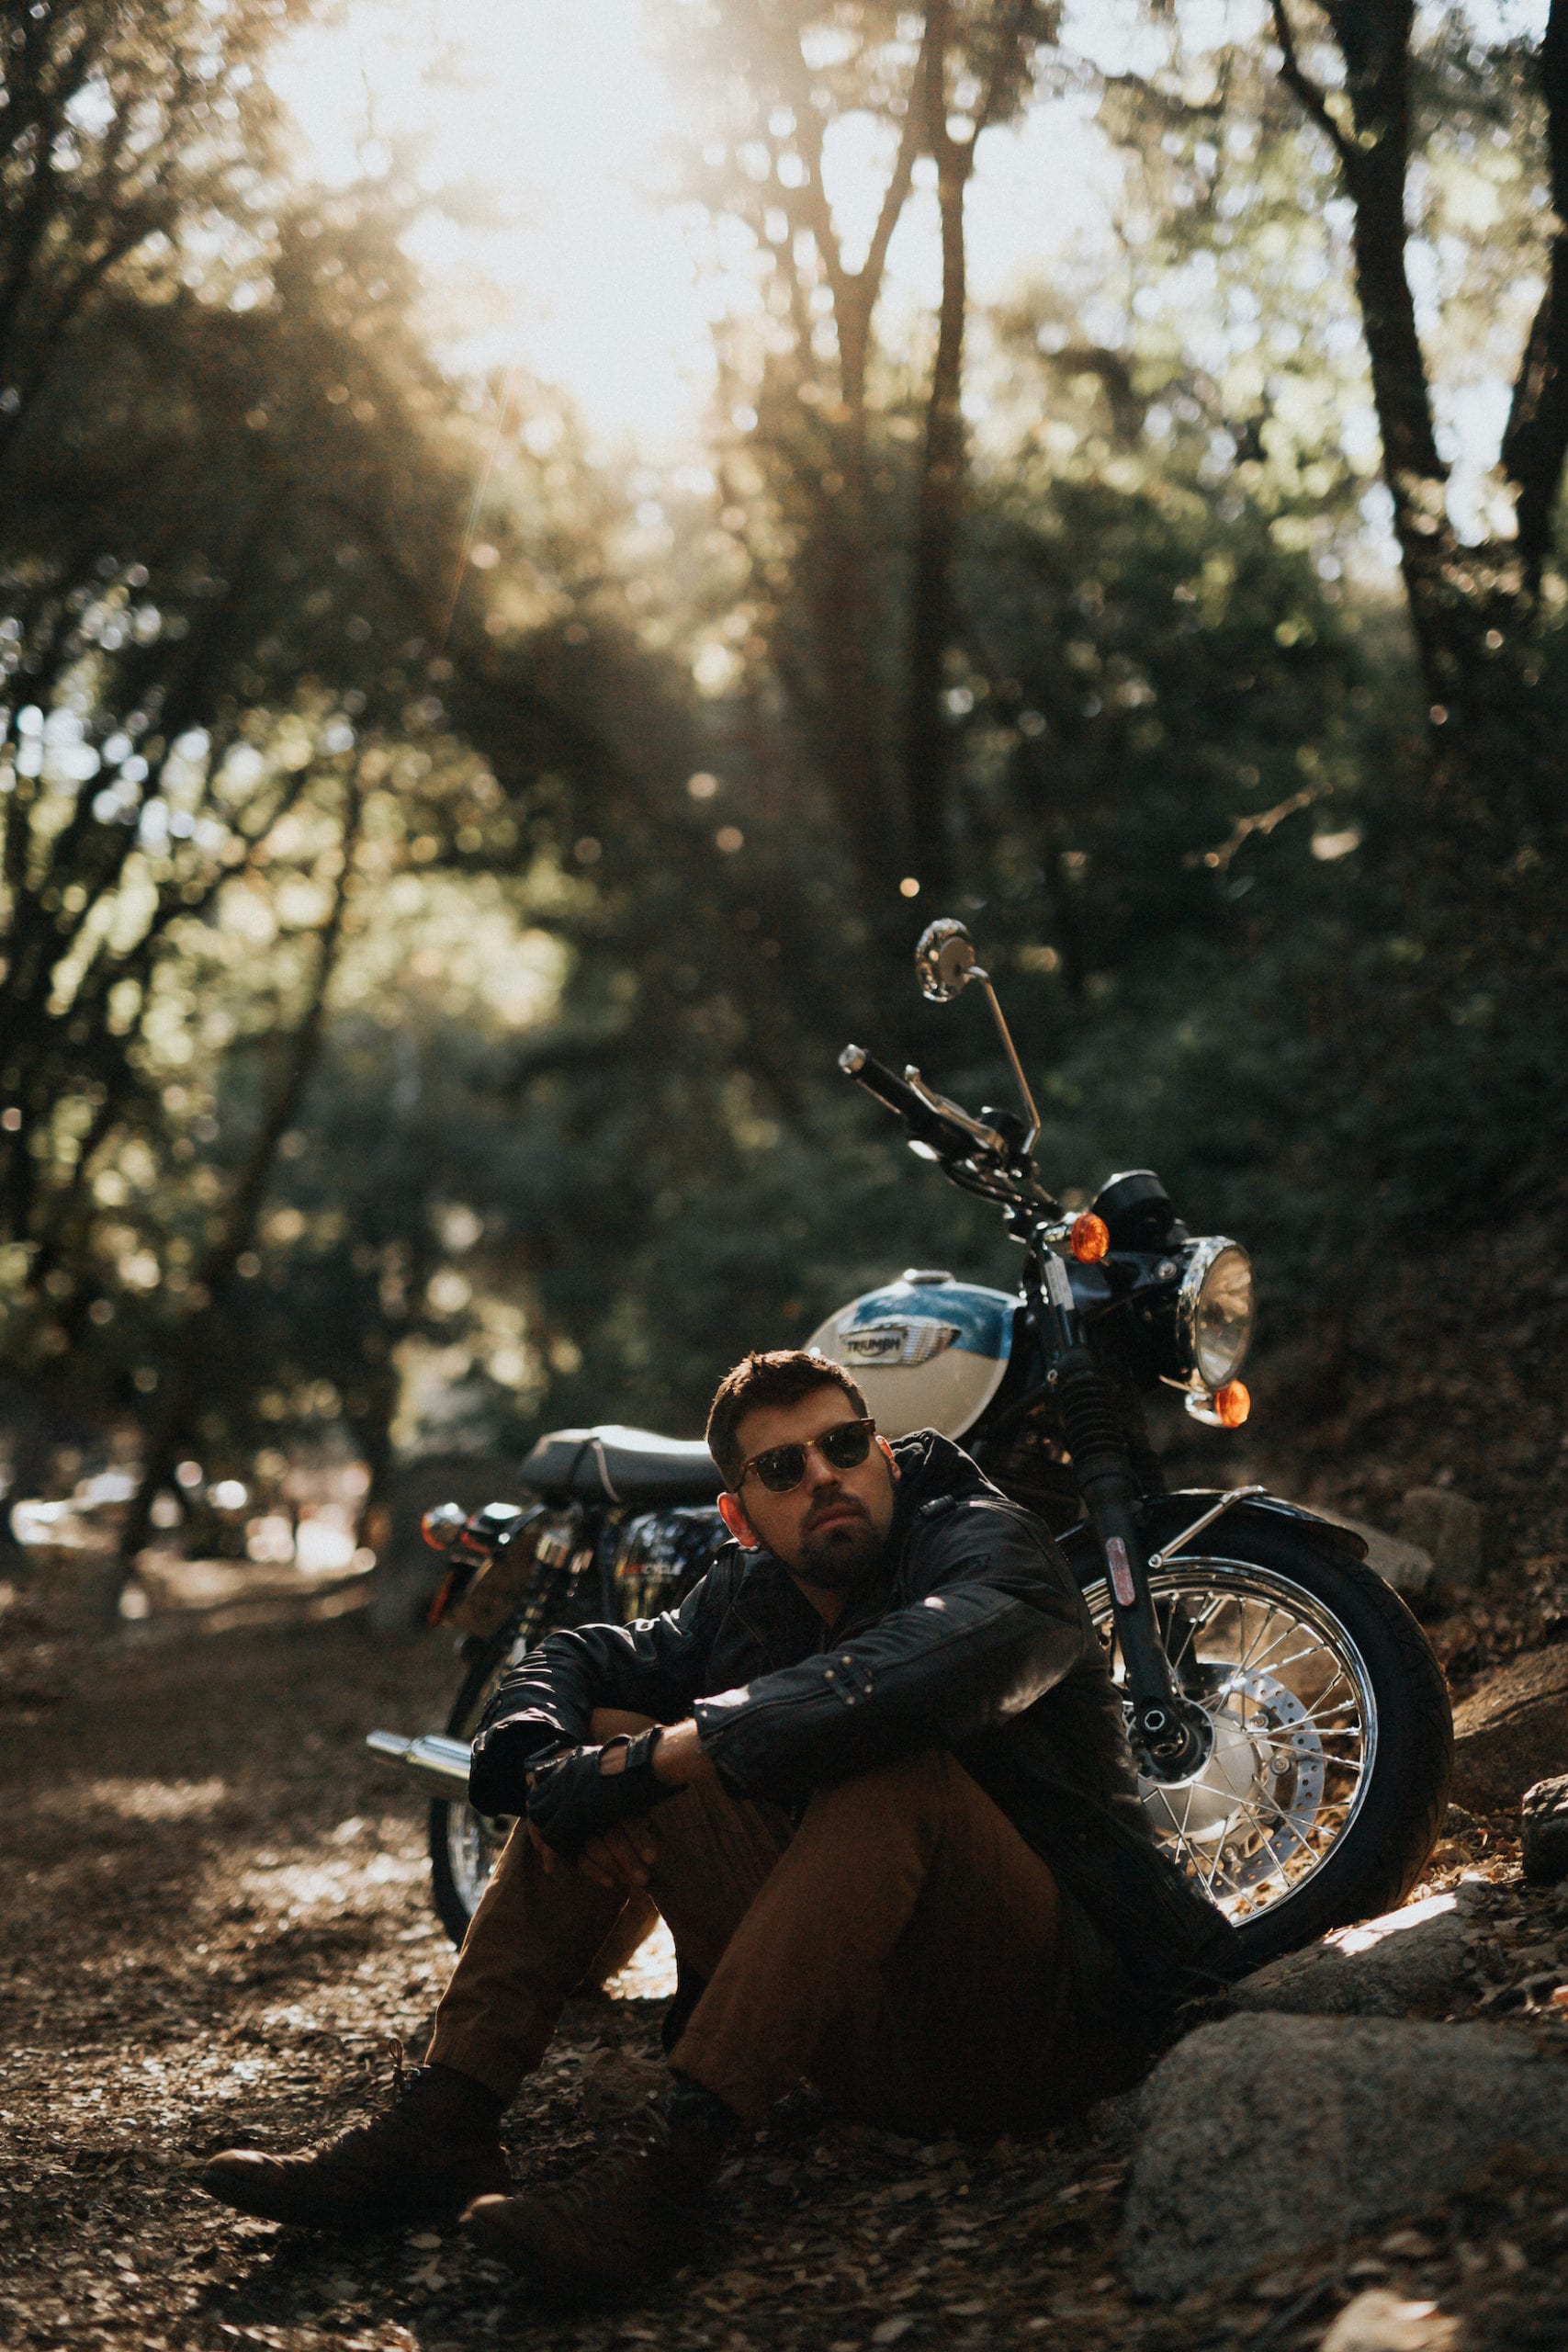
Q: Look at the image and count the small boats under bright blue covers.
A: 0